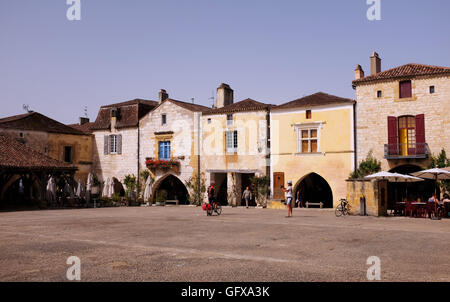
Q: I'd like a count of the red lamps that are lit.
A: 0